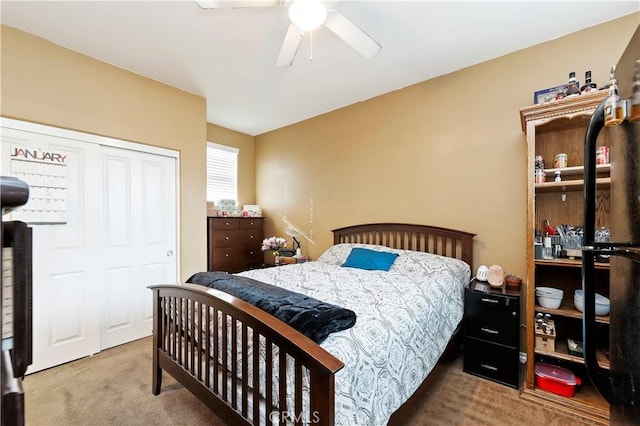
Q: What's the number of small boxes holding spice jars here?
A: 1